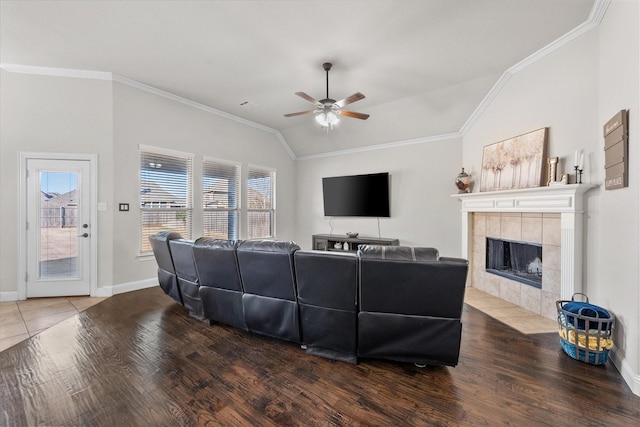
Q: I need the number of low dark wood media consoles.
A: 1